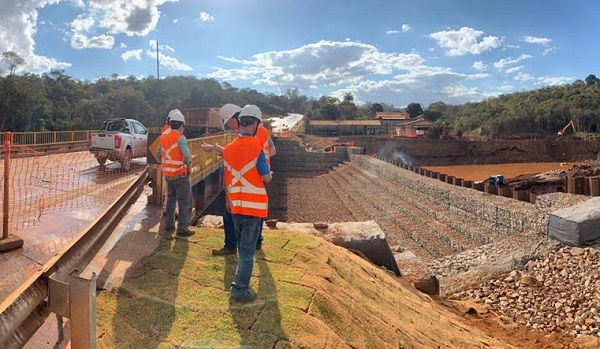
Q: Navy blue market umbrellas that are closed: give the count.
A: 0